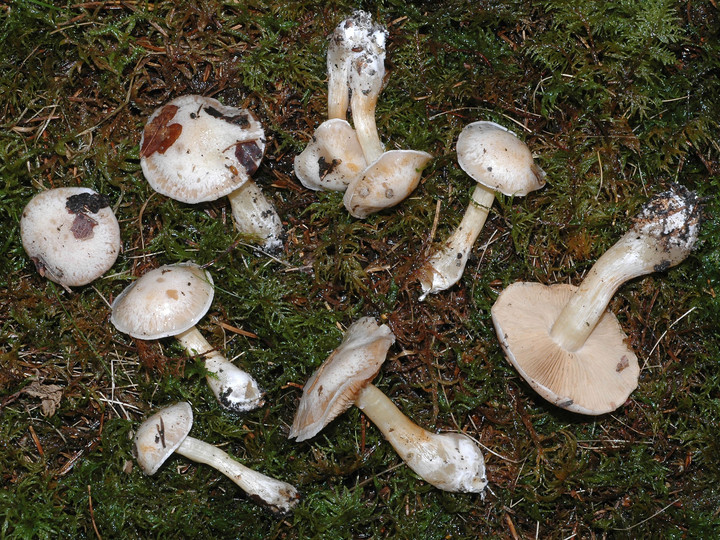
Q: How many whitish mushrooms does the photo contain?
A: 9